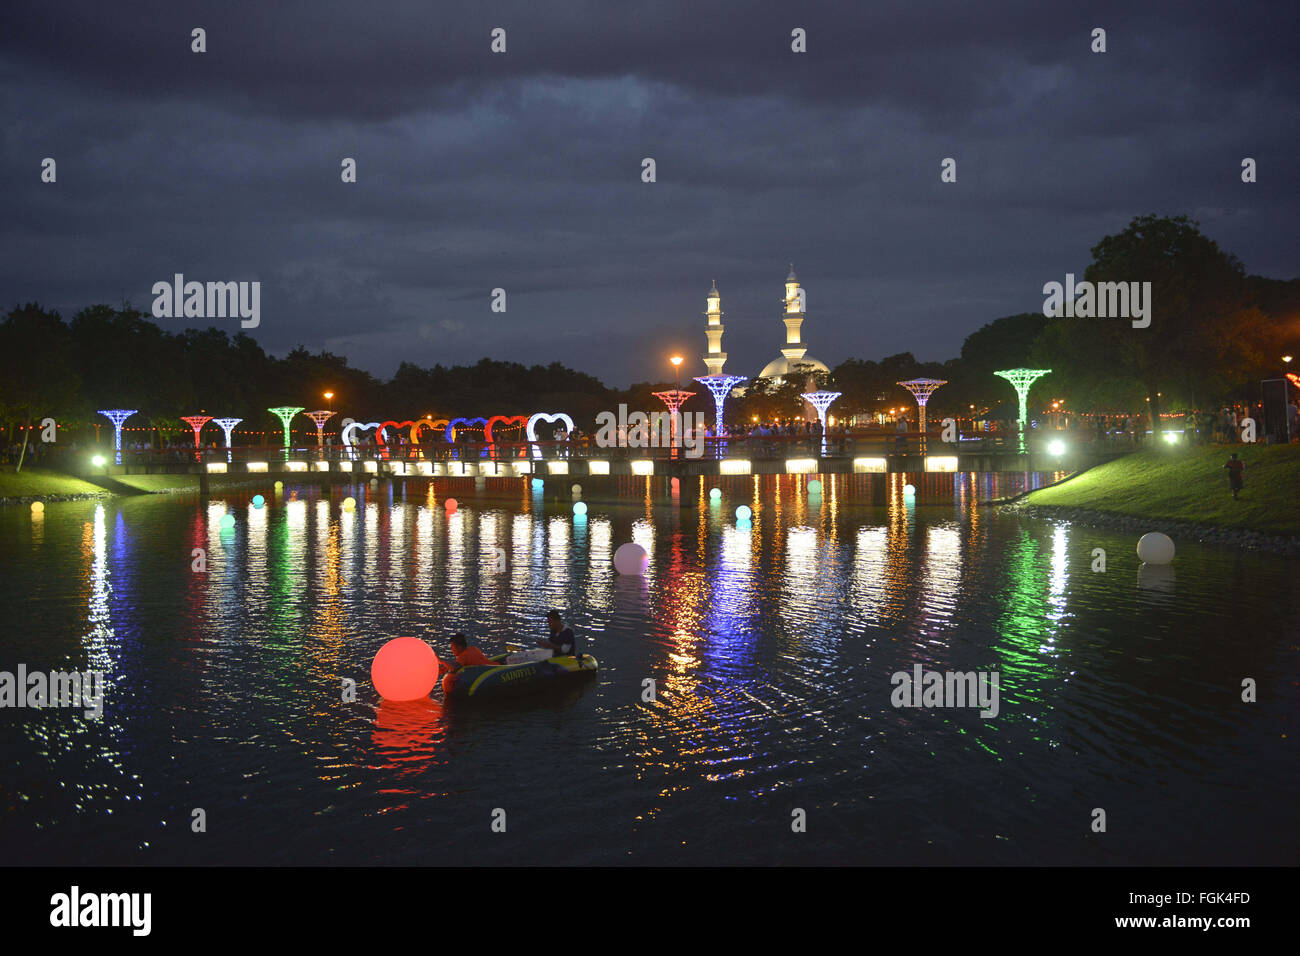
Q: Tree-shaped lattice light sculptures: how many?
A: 10